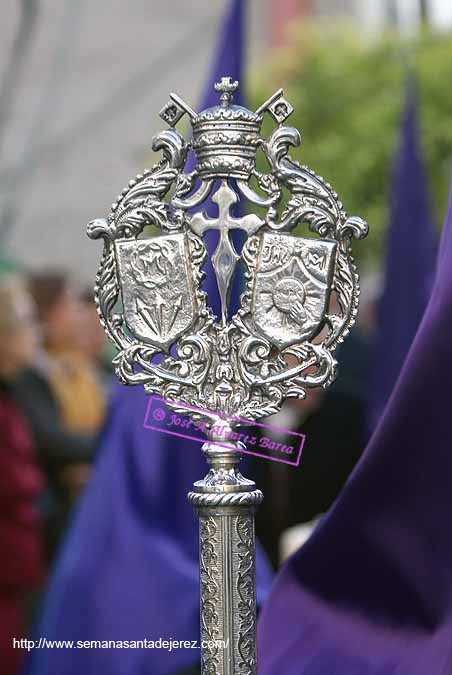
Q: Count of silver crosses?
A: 2